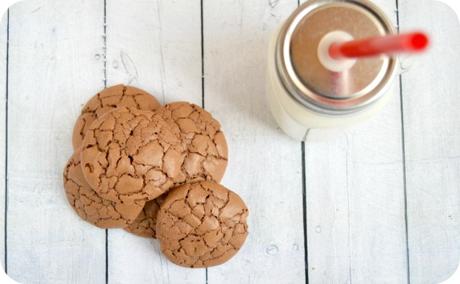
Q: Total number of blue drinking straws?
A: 0